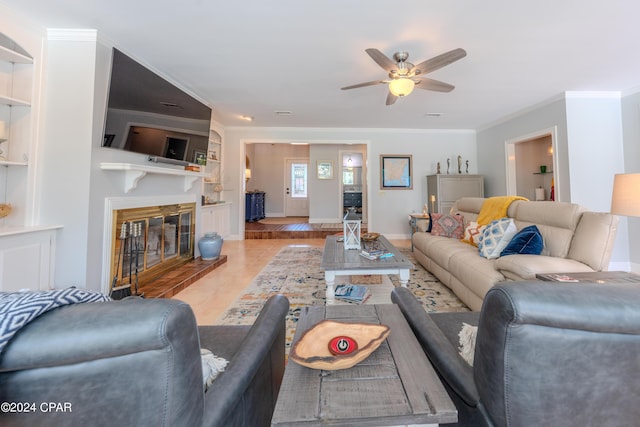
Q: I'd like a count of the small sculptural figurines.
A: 4